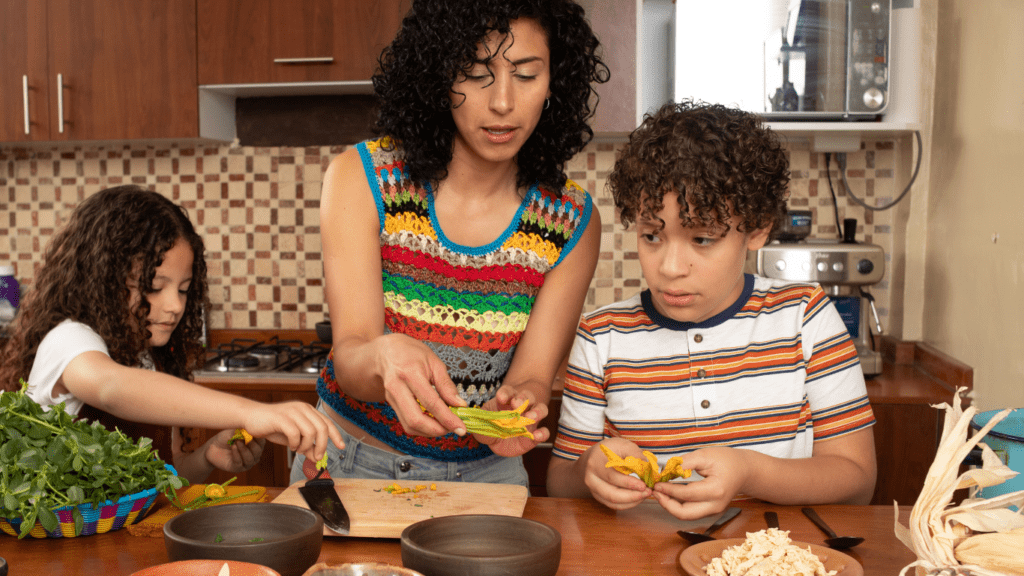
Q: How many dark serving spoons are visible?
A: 3